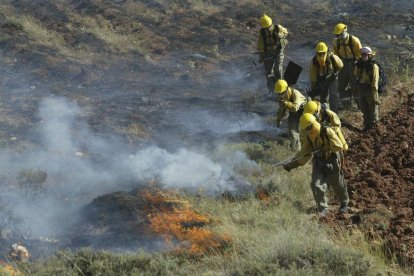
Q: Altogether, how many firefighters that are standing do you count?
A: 7